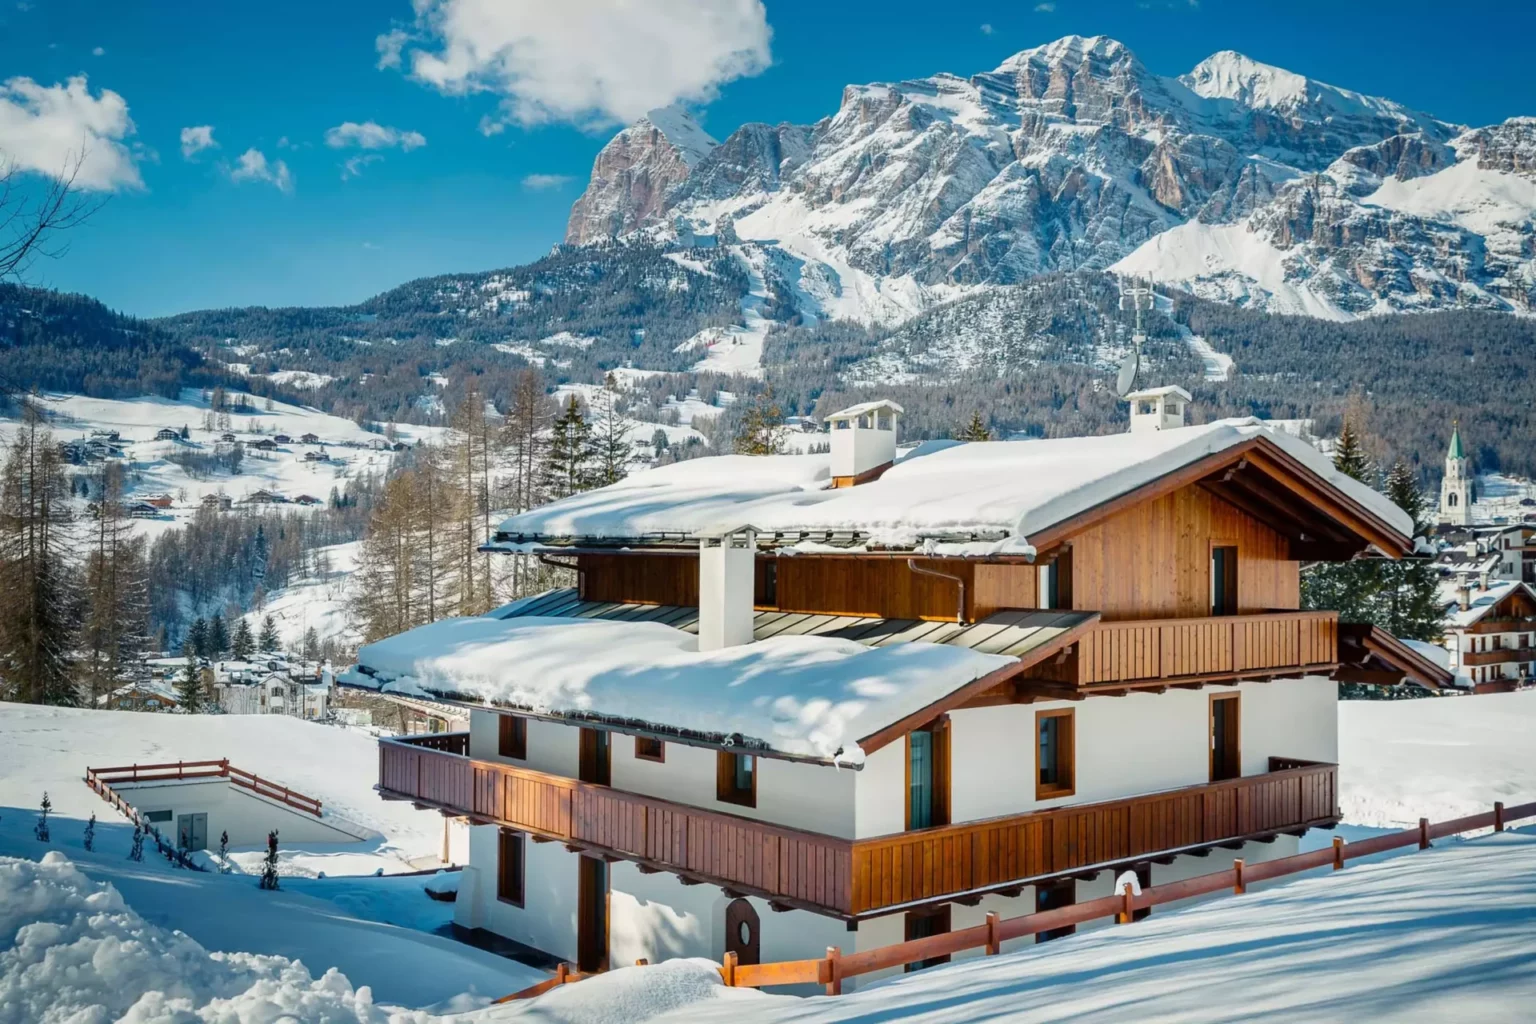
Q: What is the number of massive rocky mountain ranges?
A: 1